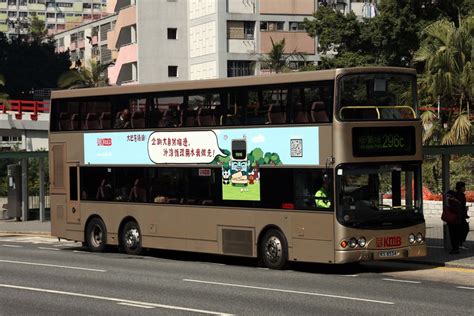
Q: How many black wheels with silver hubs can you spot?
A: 3